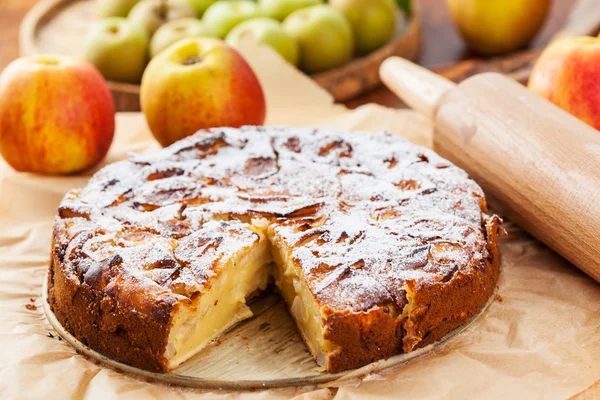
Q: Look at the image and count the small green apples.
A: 10